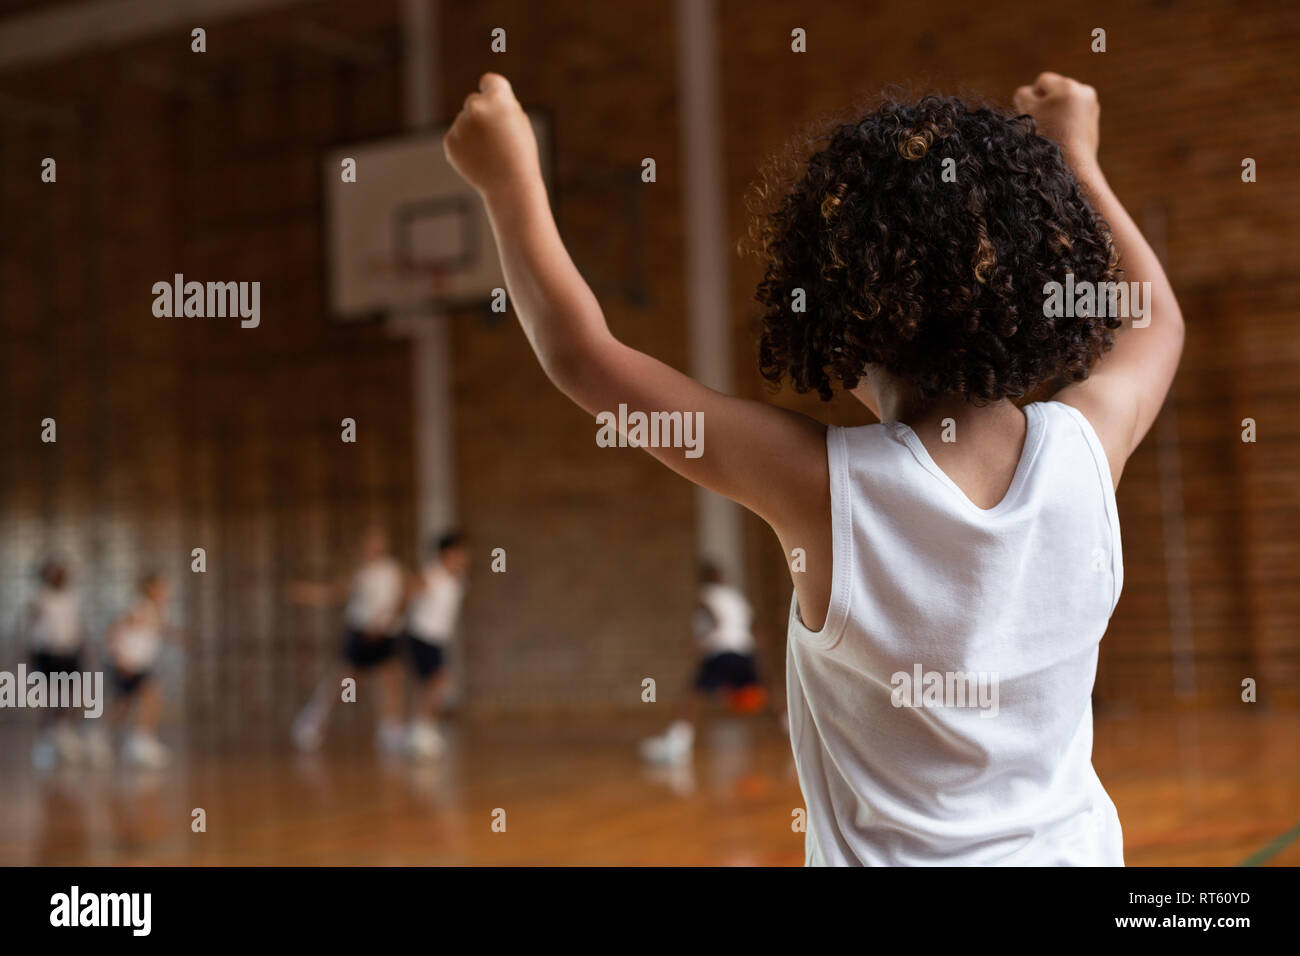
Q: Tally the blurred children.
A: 5